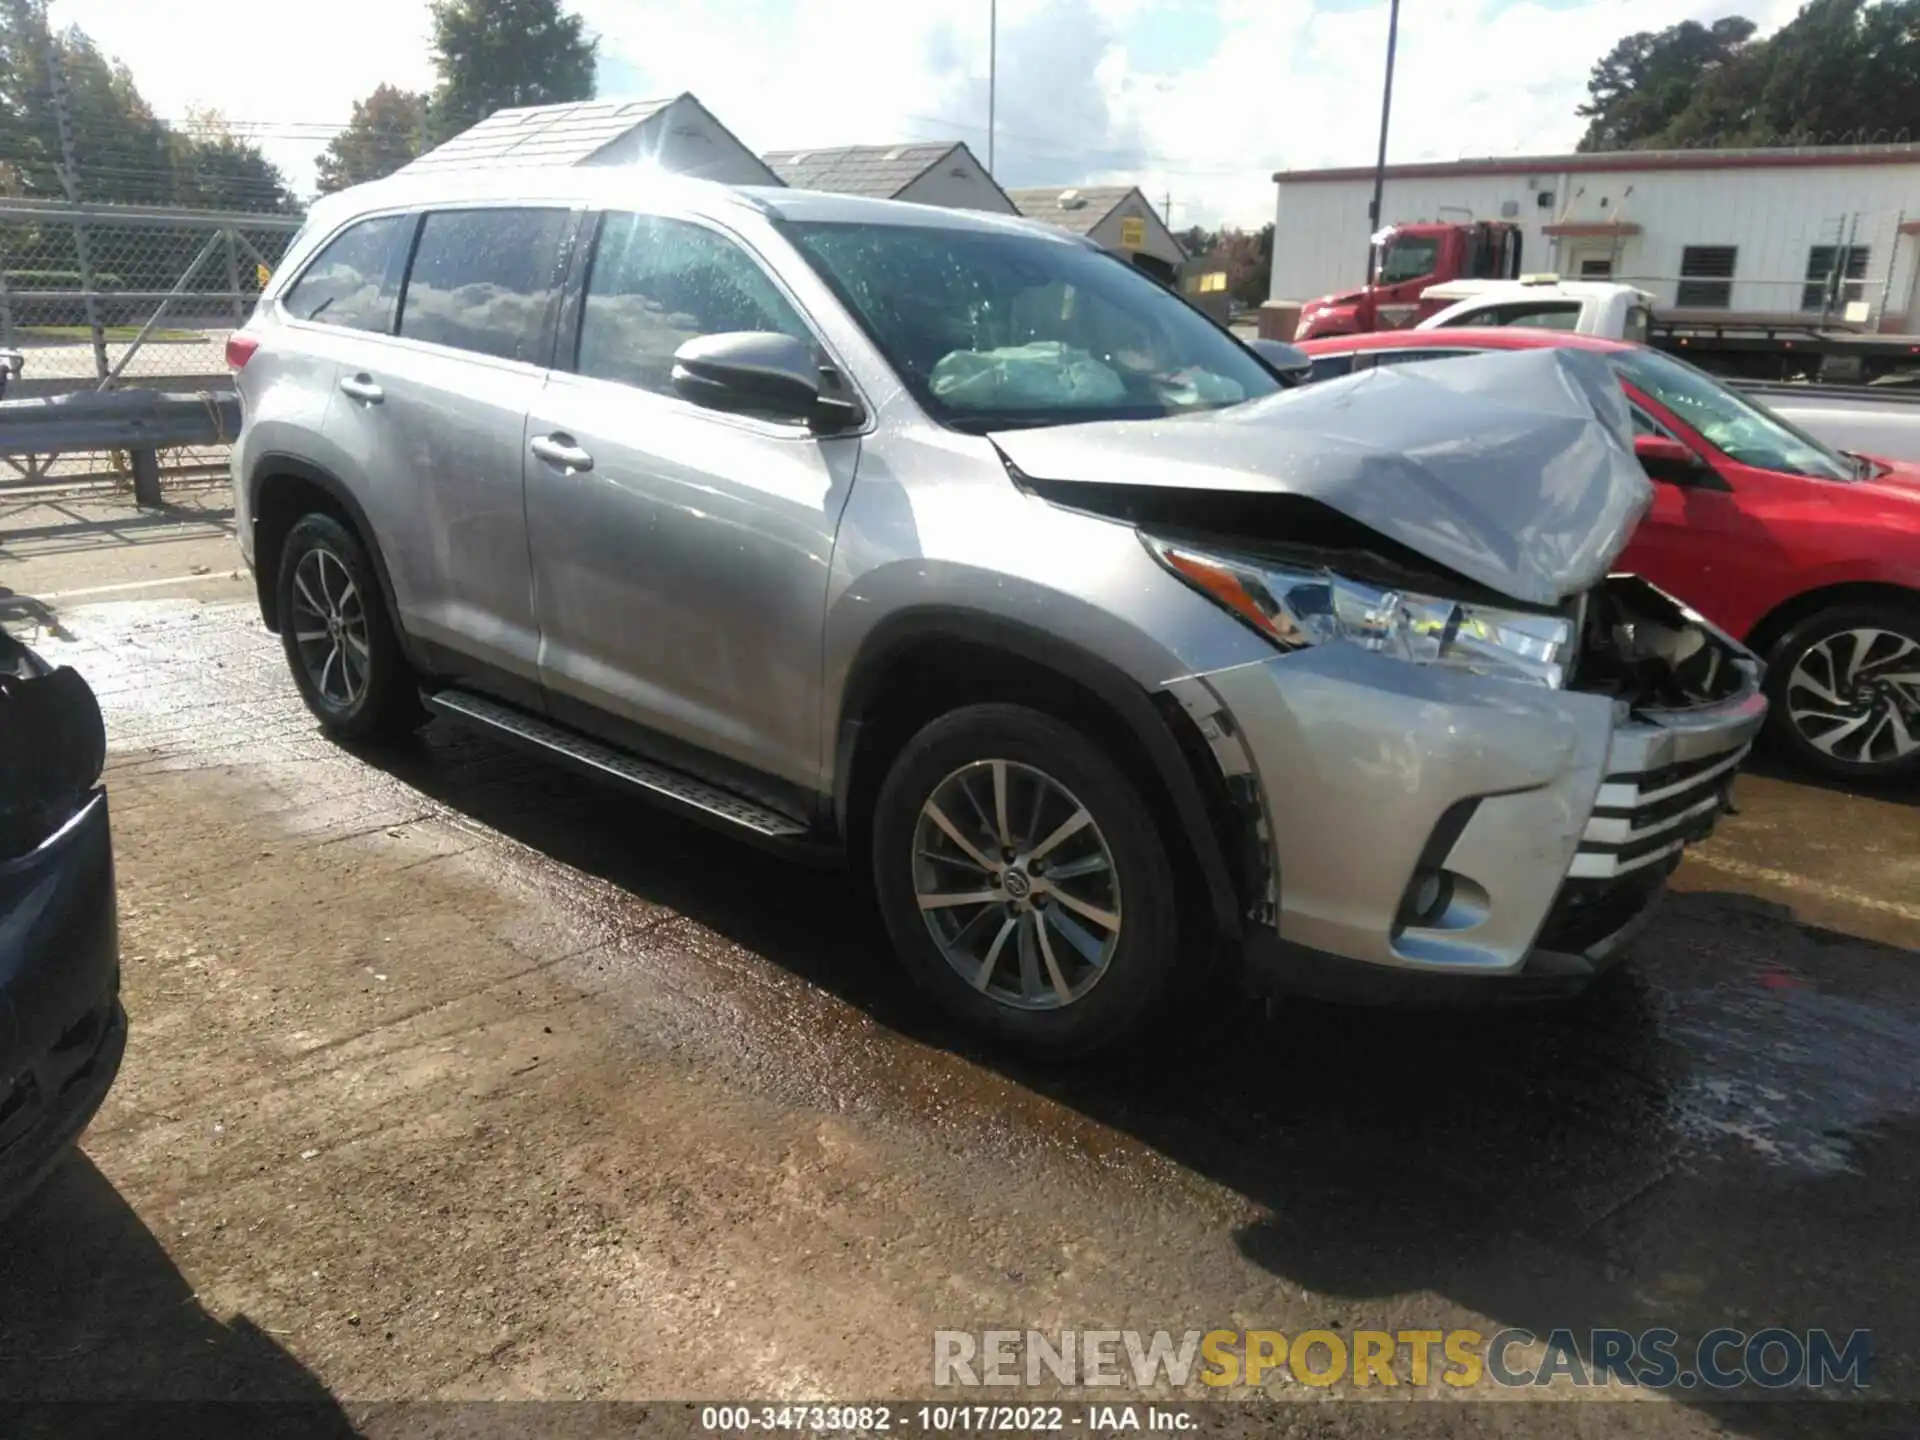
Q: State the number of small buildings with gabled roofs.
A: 3